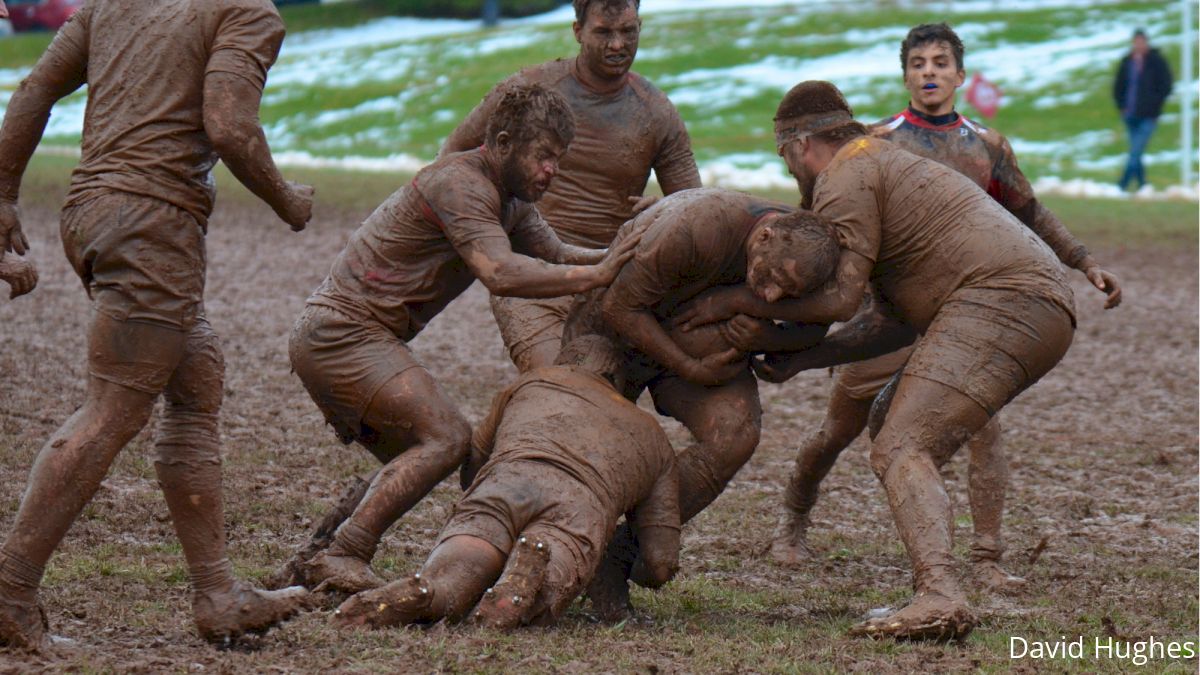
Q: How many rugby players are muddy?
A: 7